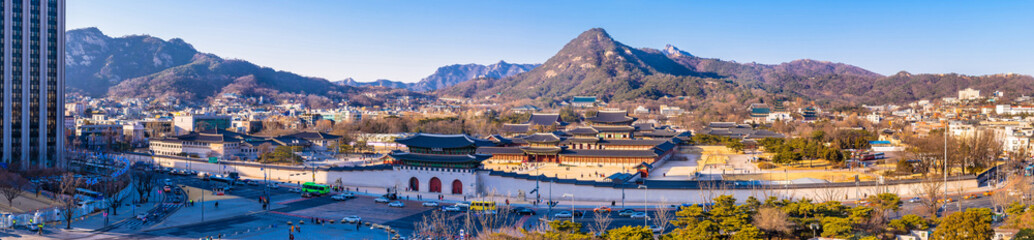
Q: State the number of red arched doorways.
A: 3